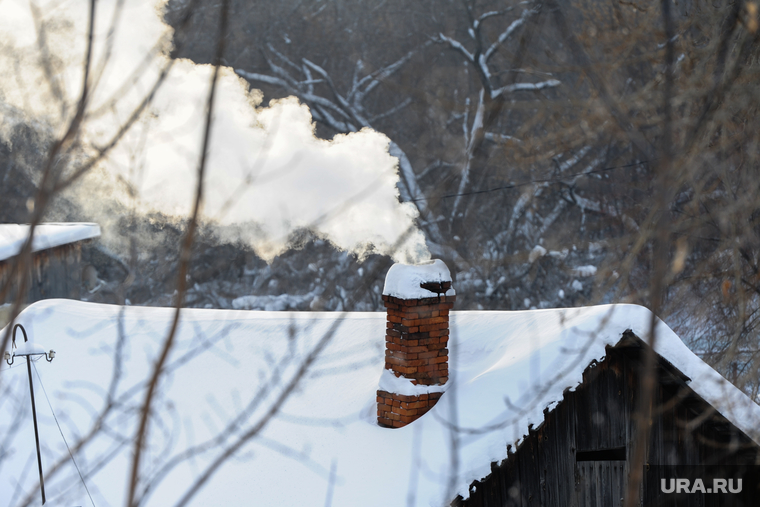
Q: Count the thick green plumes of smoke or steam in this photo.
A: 0